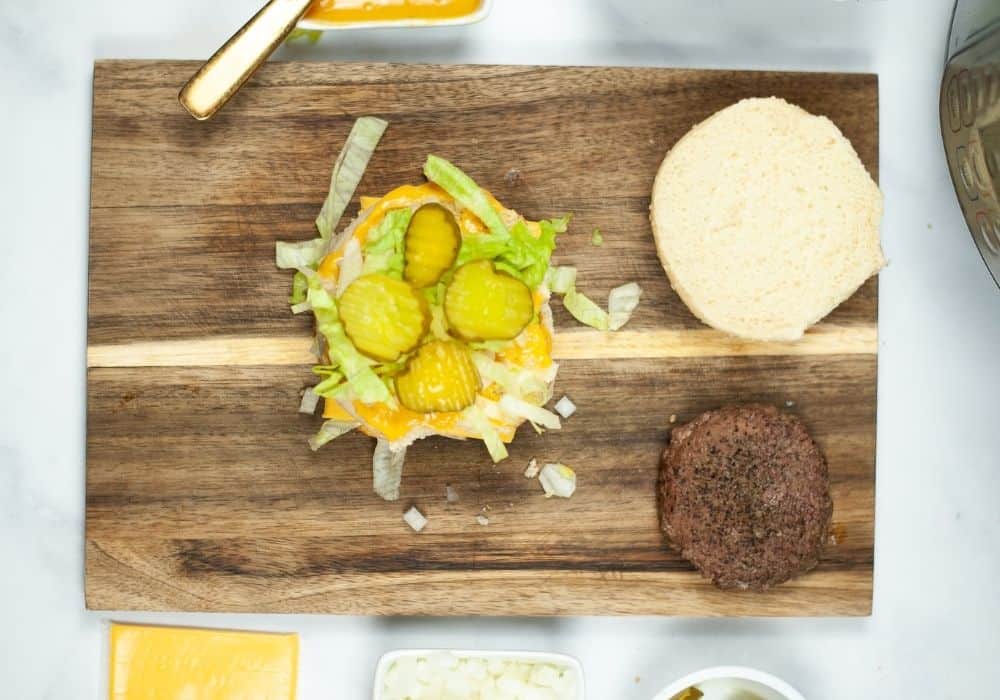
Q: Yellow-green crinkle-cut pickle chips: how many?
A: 4